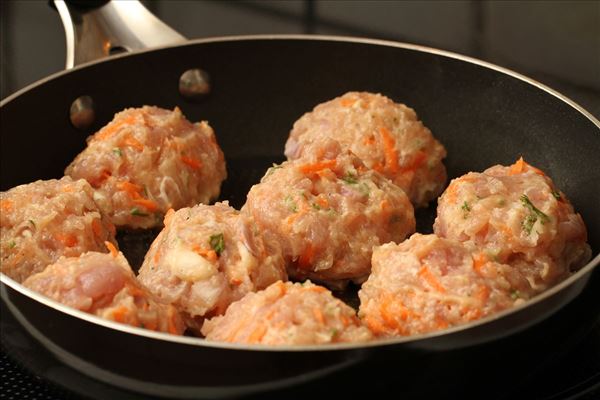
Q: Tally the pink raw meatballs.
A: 9